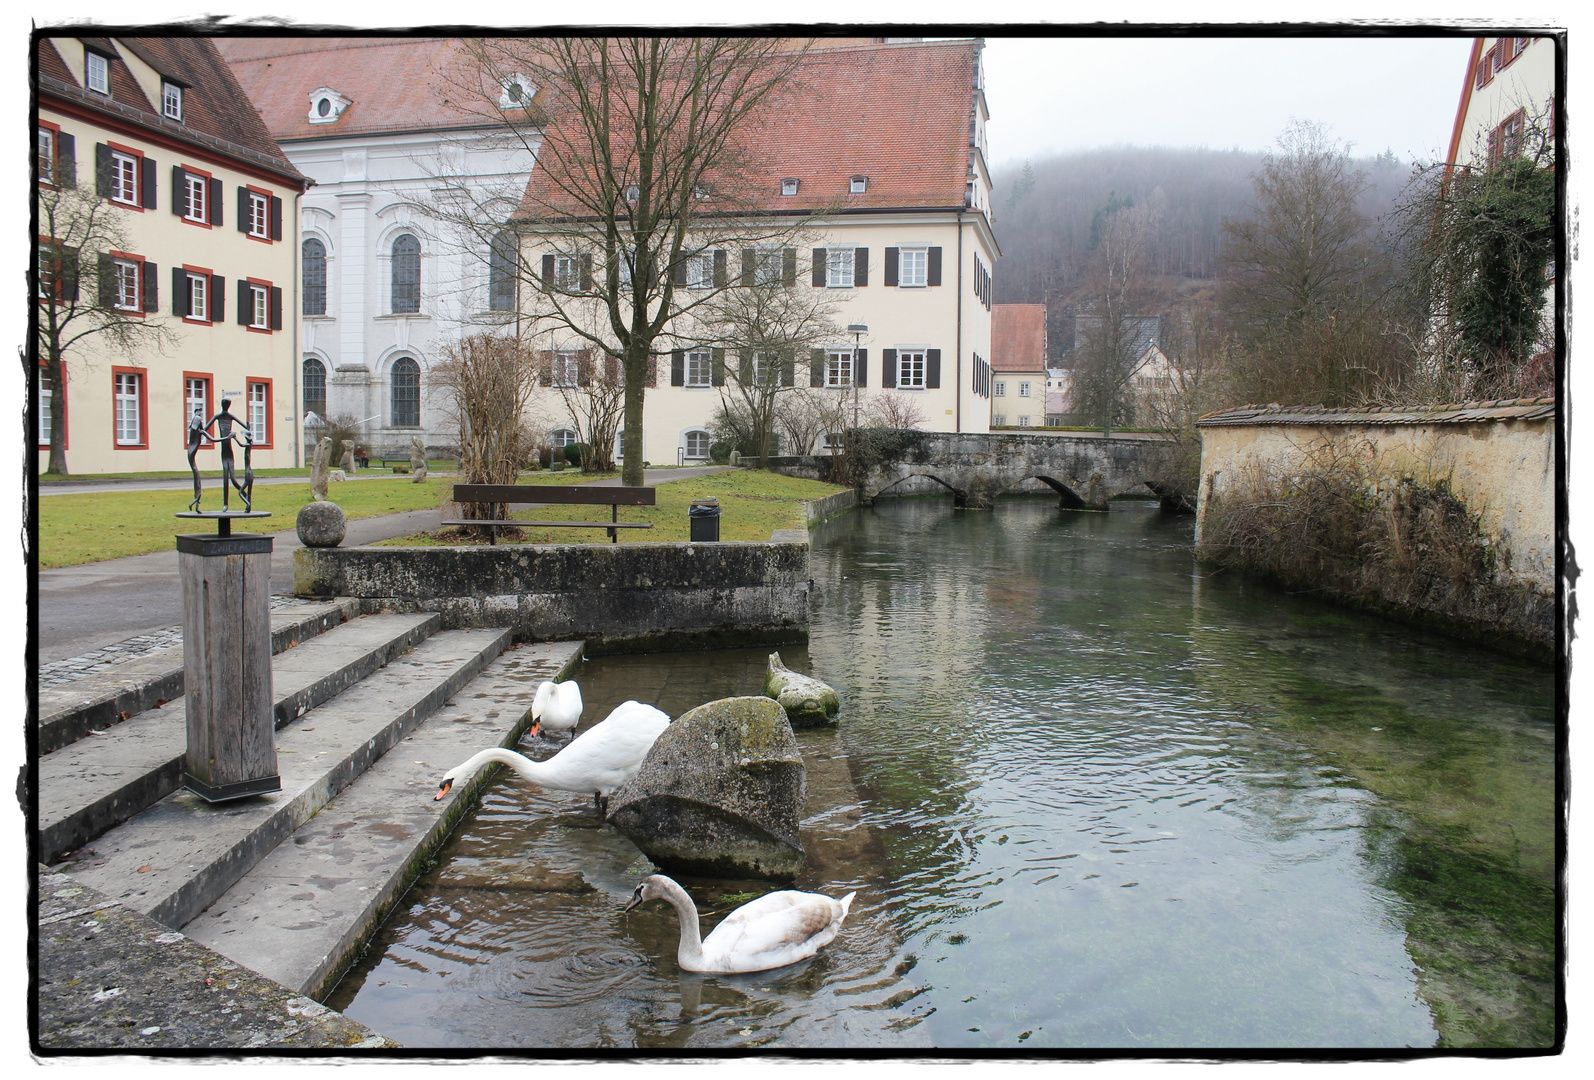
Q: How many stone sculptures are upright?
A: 3